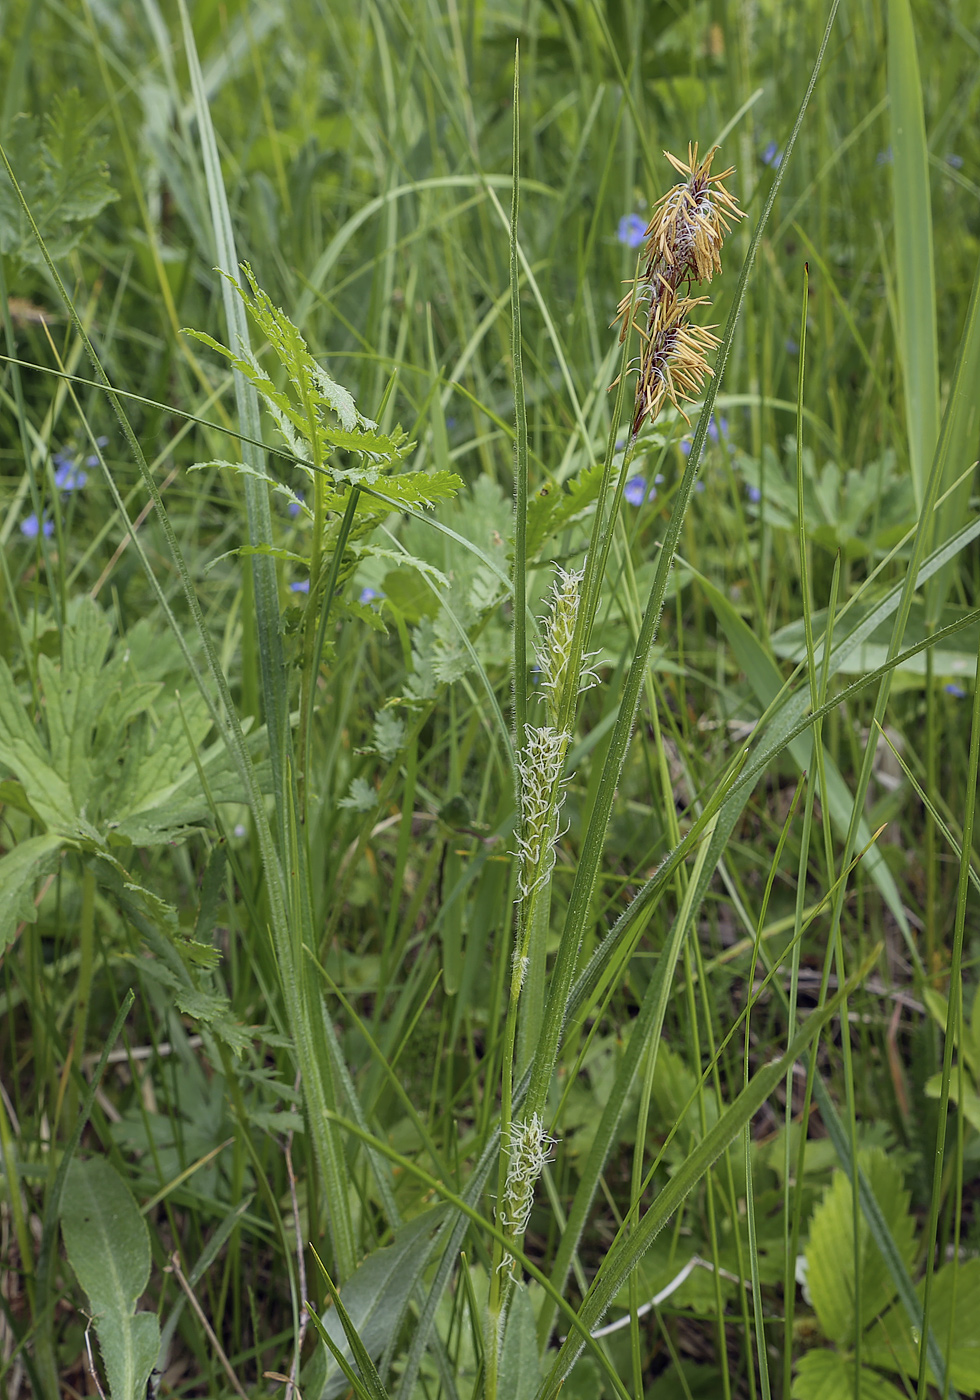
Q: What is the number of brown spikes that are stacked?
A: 2